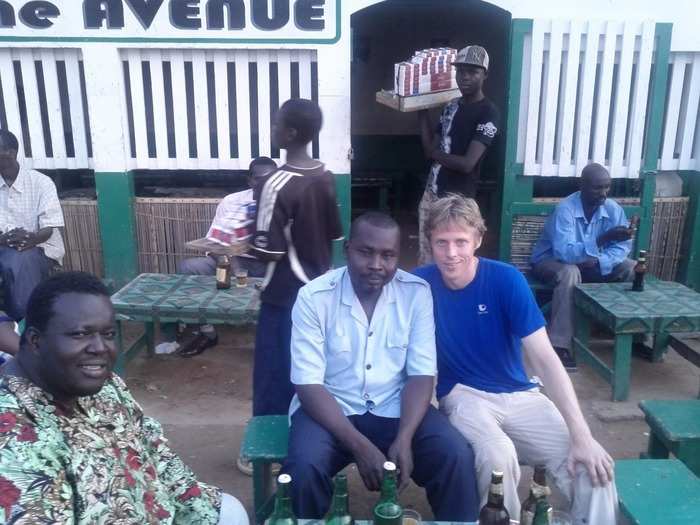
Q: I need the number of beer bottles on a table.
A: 8